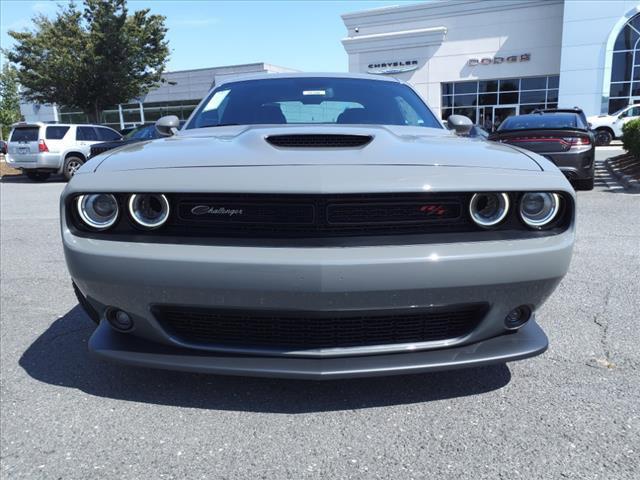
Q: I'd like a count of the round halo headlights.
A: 4